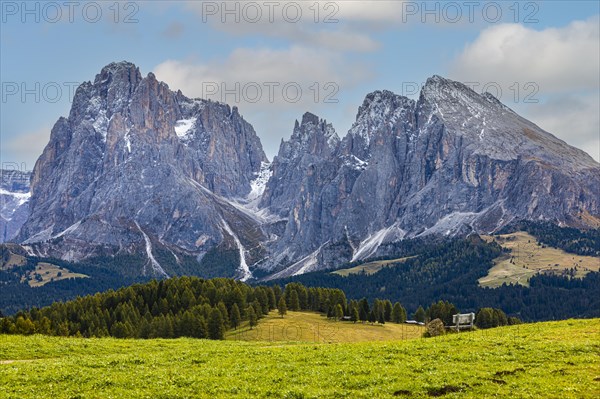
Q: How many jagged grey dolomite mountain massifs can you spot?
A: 2